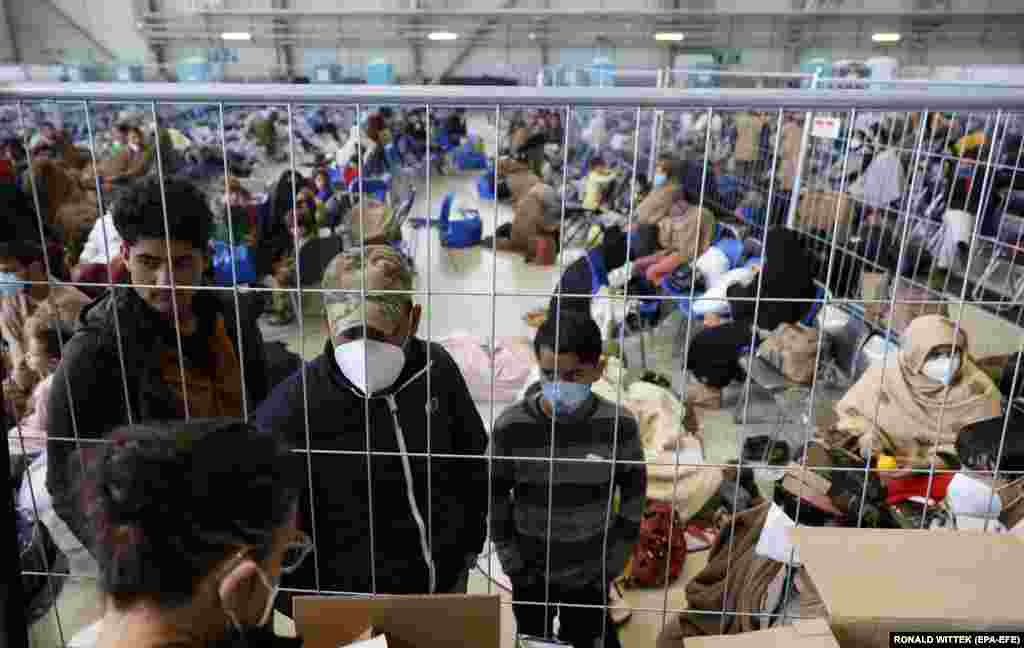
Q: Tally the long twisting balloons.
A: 0